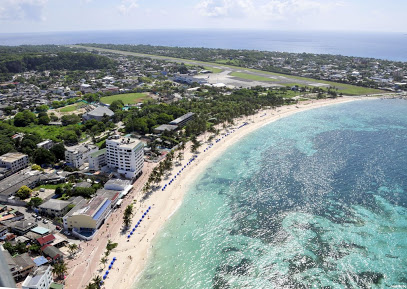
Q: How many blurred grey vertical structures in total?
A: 1